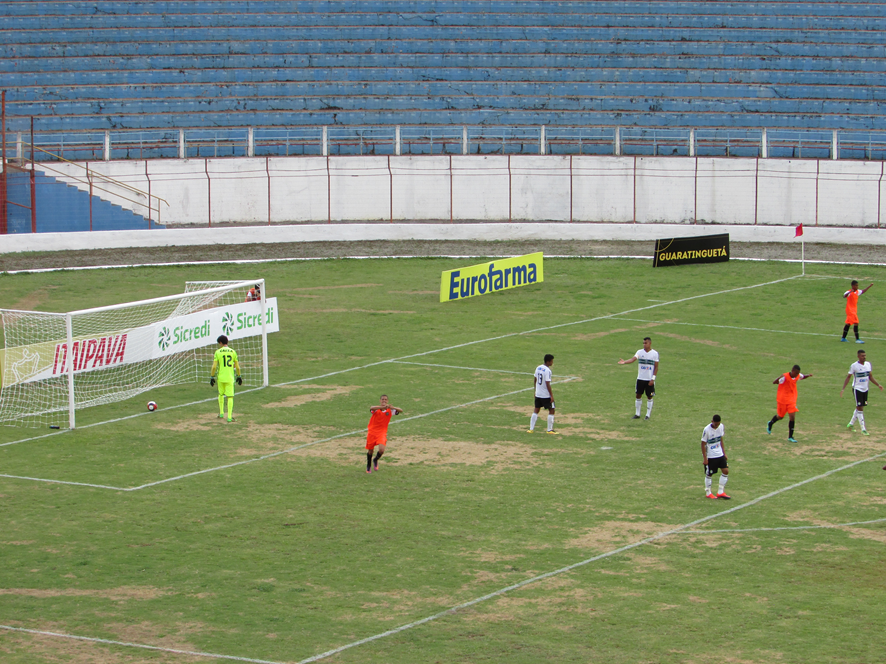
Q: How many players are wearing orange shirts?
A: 3